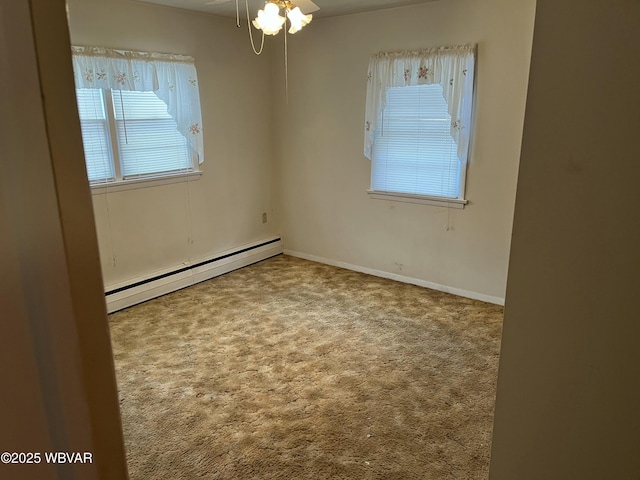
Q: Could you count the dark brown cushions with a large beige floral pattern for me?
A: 0